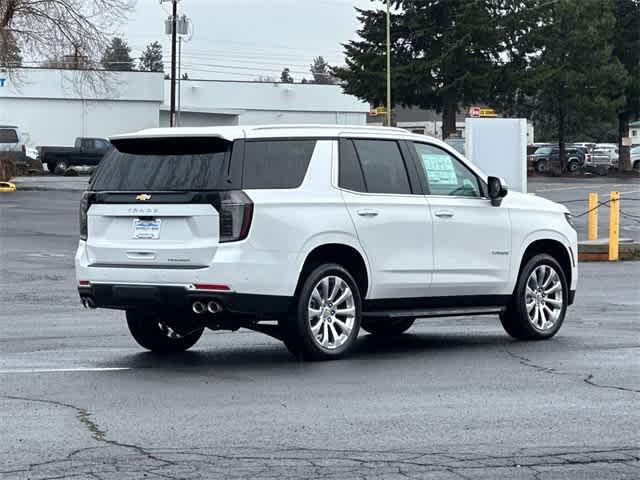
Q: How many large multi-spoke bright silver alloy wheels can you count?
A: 2